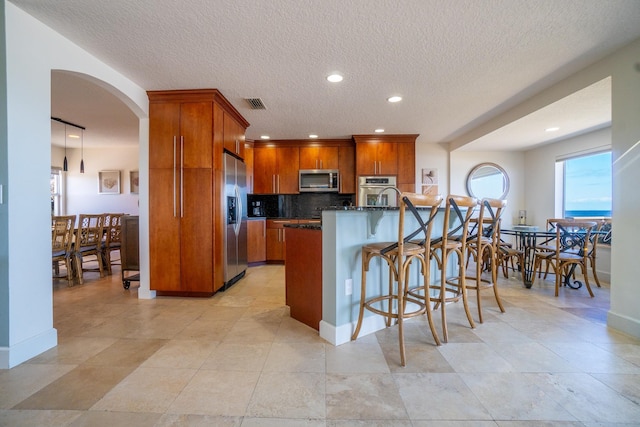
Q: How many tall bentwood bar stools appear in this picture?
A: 3